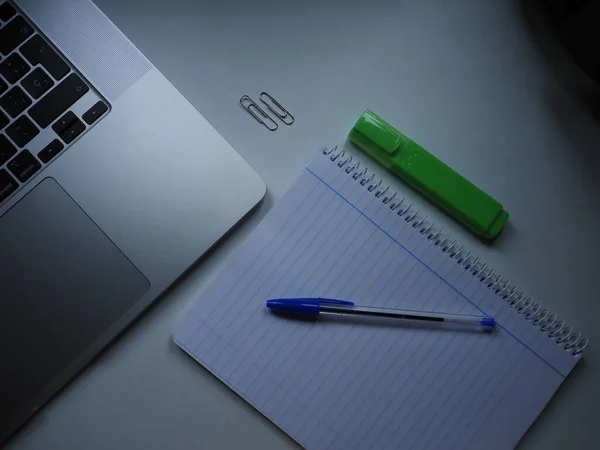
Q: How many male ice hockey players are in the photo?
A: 0